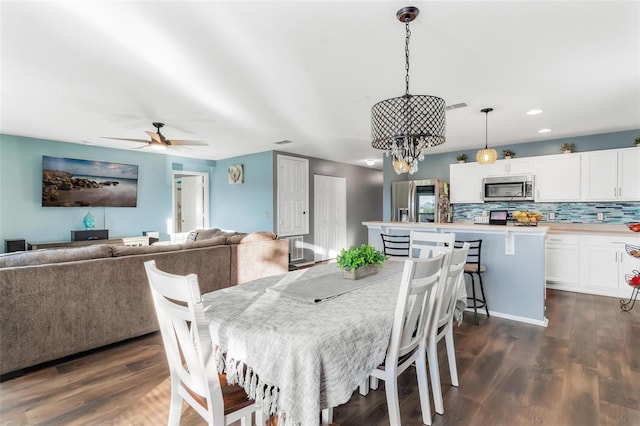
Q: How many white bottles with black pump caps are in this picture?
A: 0